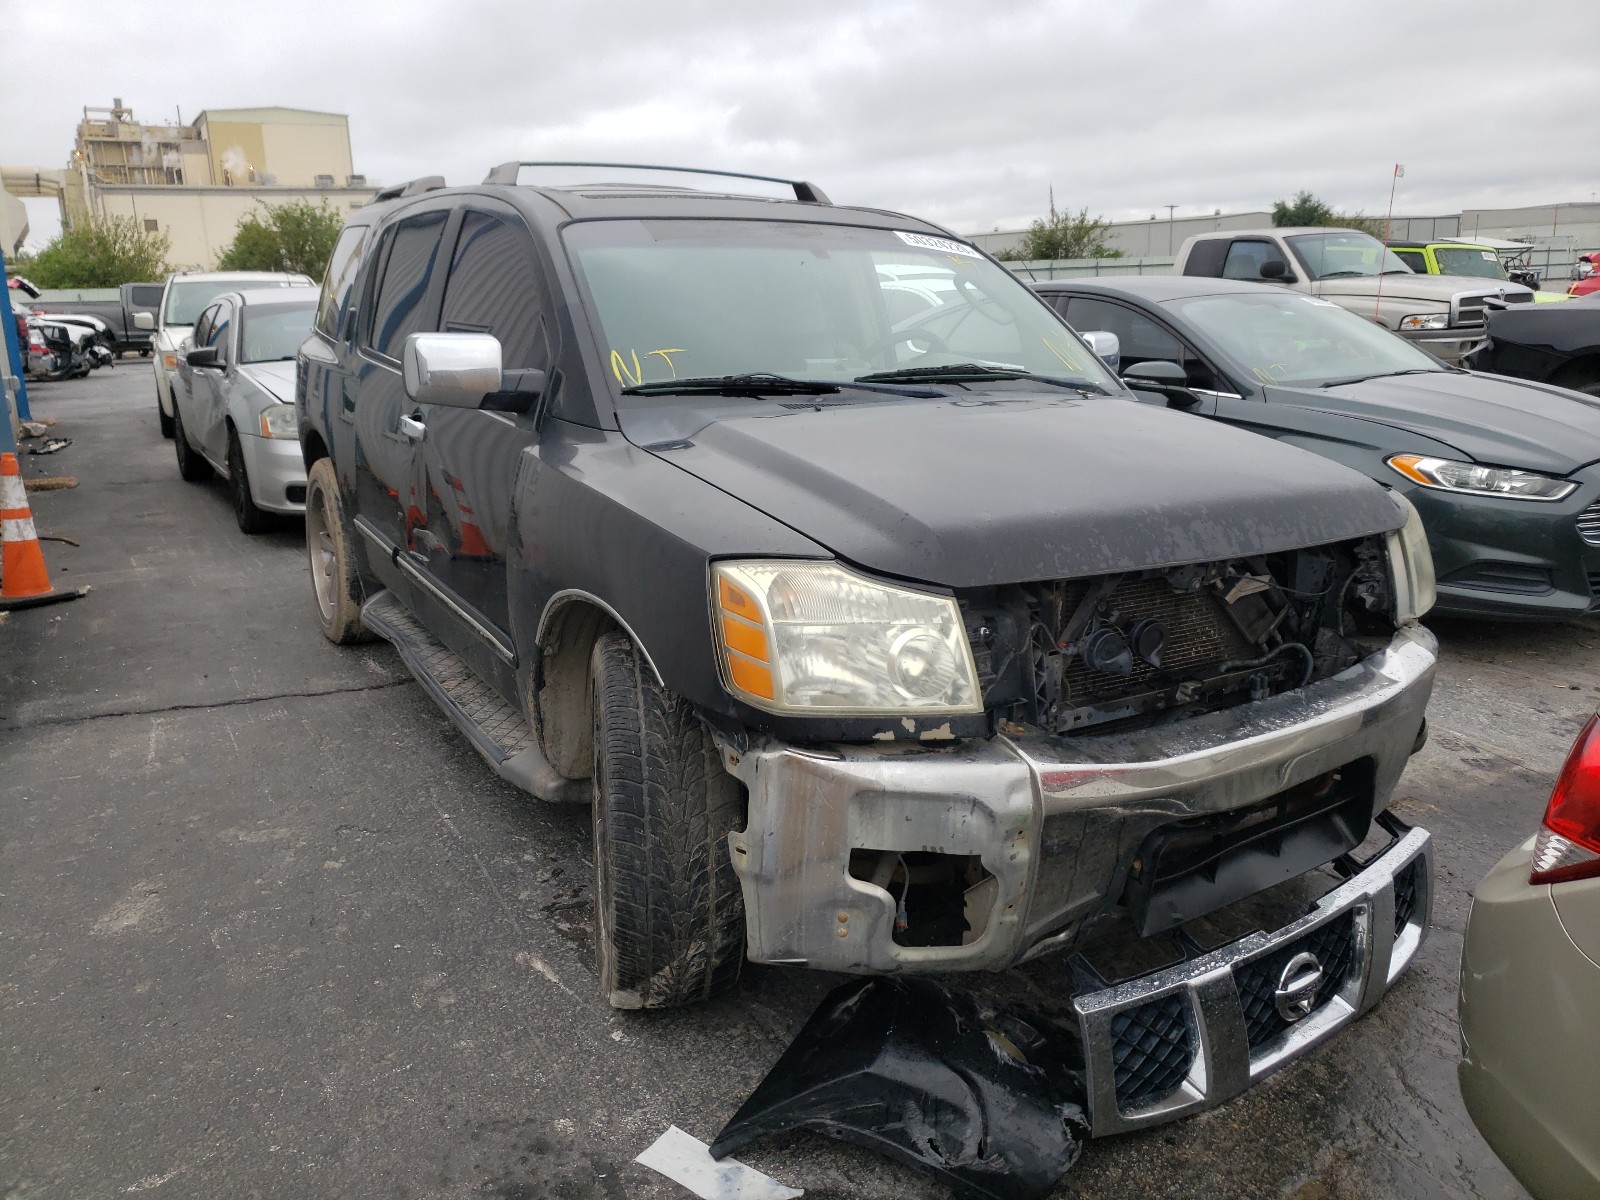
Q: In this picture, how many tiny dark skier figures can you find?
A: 0